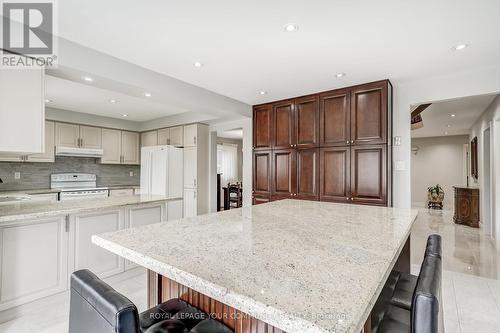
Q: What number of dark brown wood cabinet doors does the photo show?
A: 10